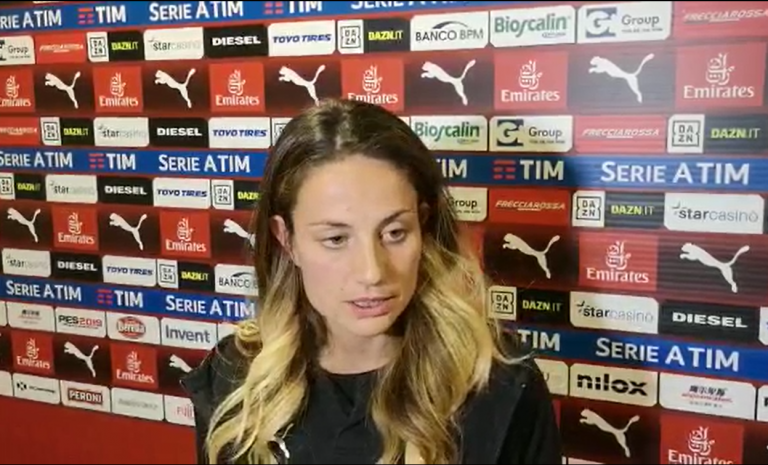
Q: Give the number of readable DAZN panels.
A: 9